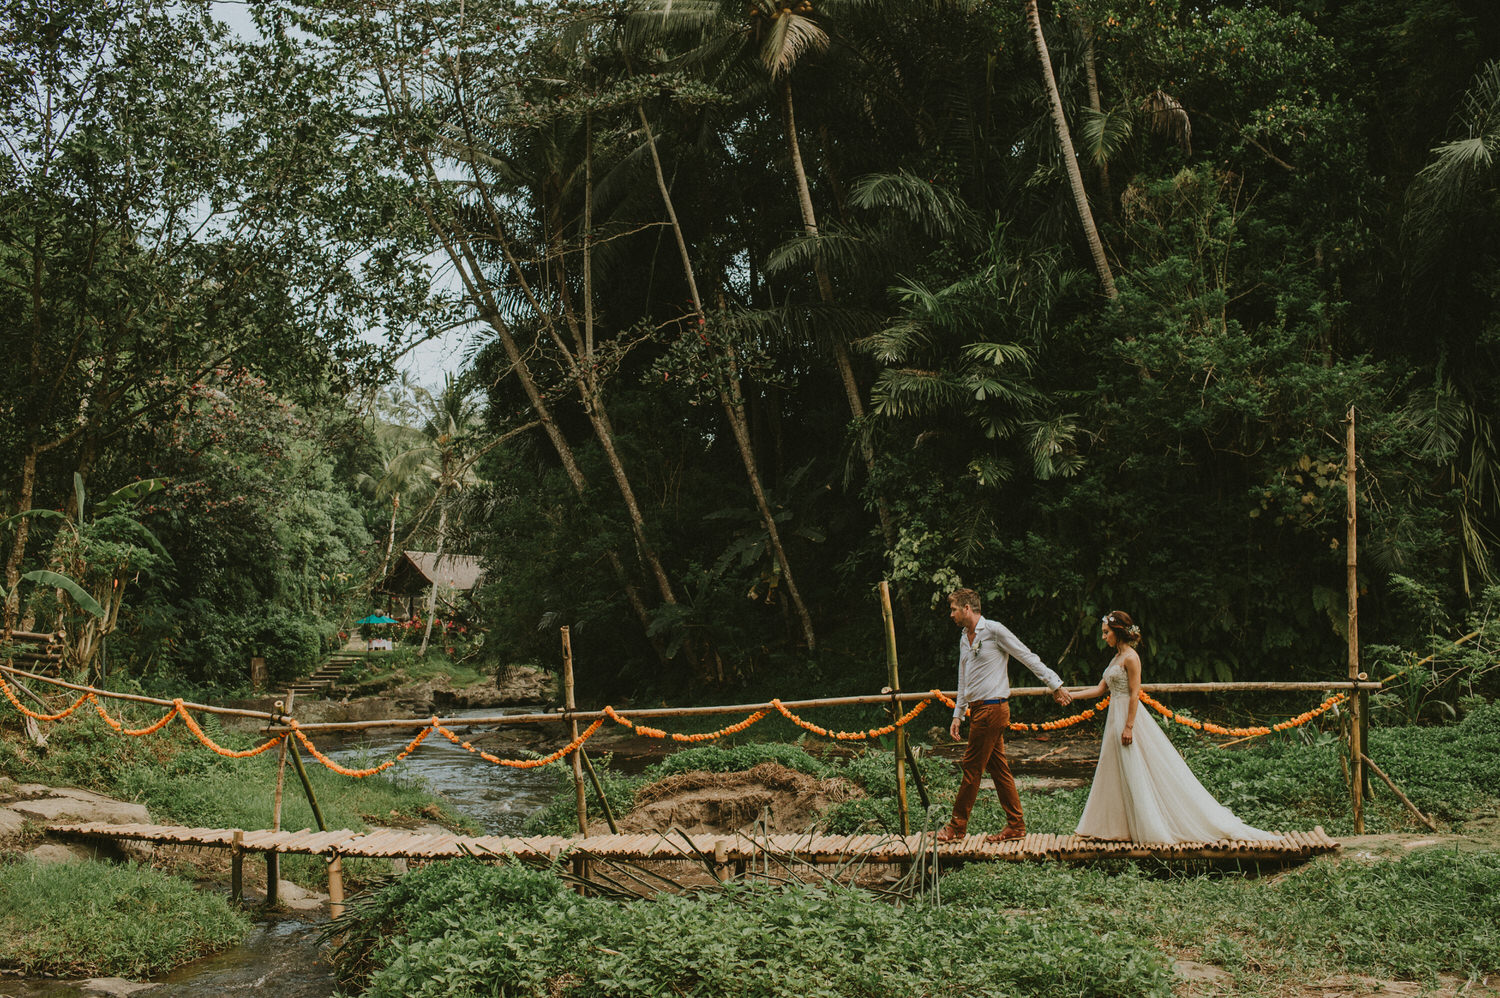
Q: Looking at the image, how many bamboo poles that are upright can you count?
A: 4